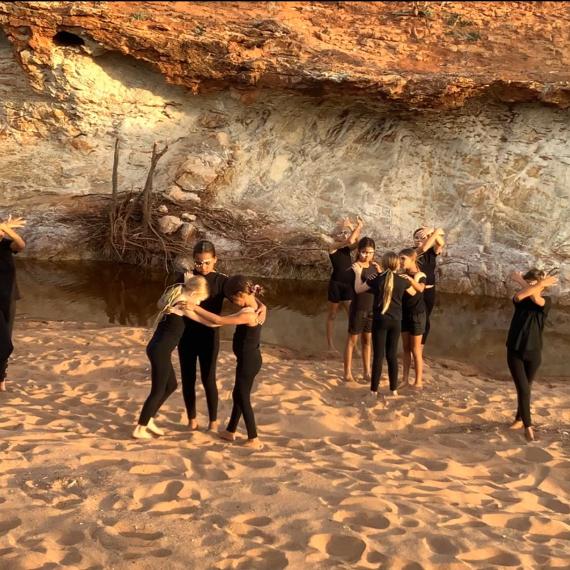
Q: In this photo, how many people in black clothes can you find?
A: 10